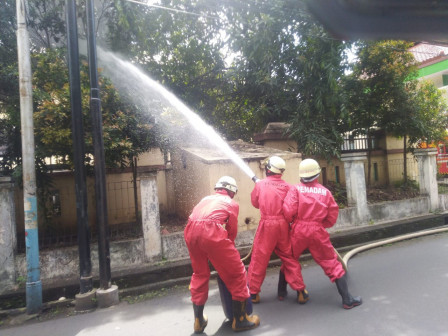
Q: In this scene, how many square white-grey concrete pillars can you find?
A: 4